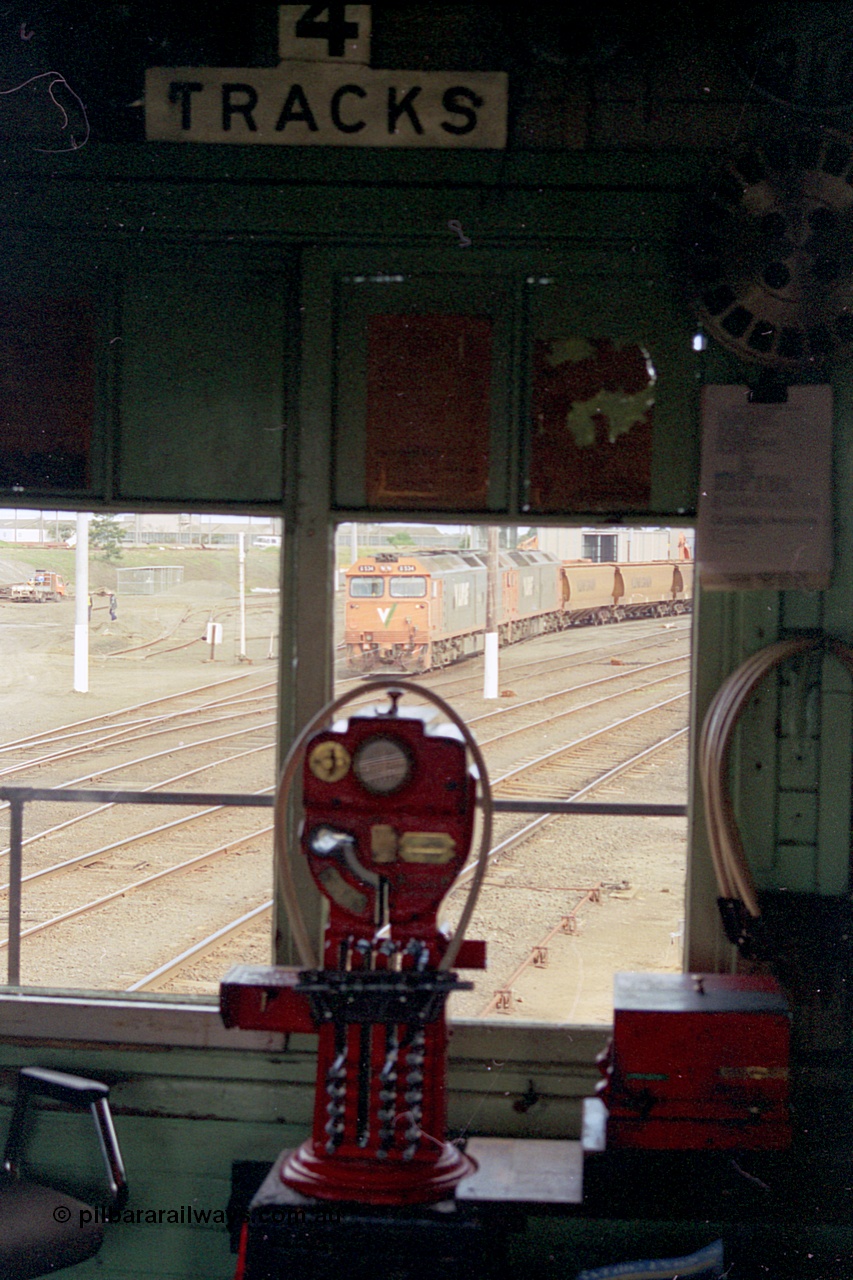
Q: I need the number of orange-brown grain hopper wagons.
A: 3